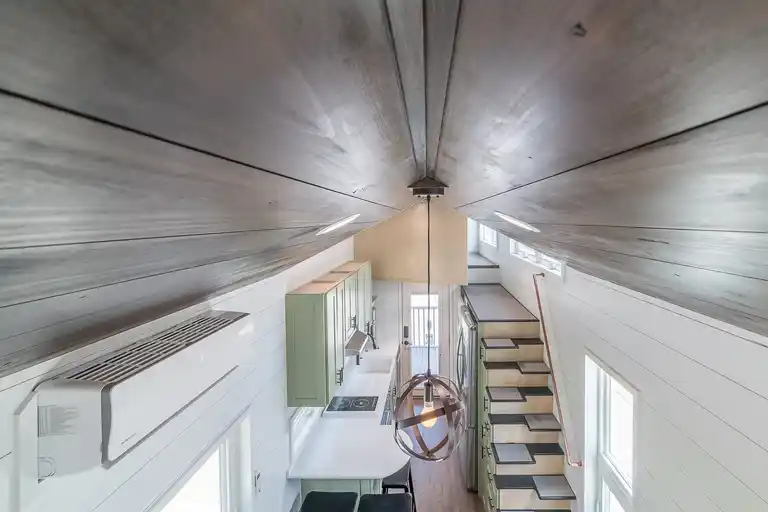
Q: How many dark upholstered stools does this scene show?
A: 3